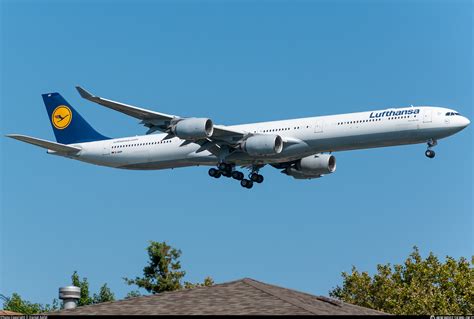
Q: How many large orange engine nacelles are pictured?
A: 0